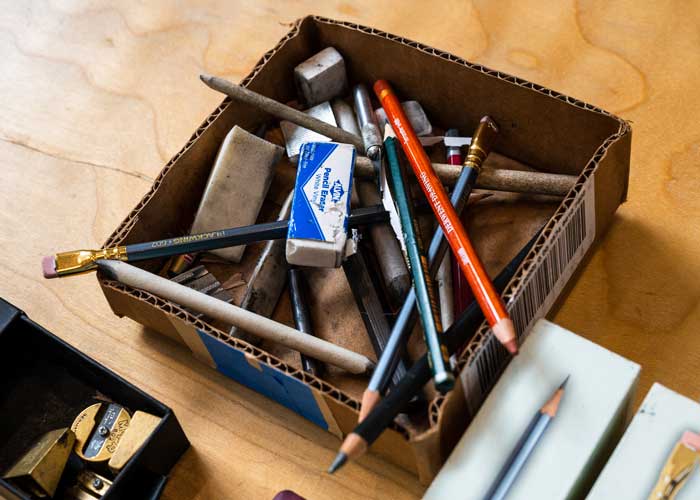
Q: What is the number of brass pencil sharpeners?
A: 4